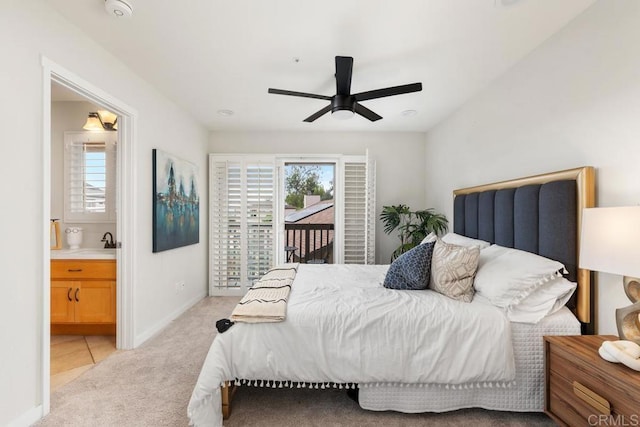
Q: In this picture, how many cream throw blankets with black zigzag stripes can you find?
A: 1